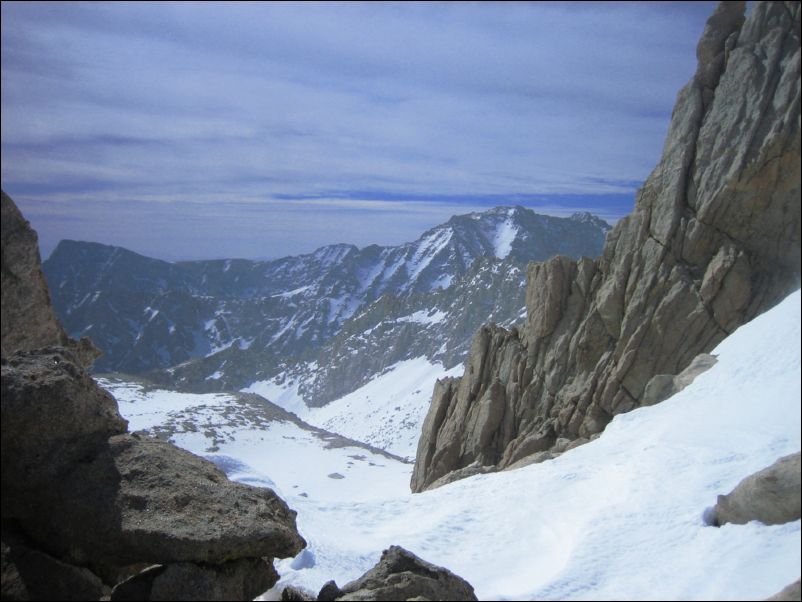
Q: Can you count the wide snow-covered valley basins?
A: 1